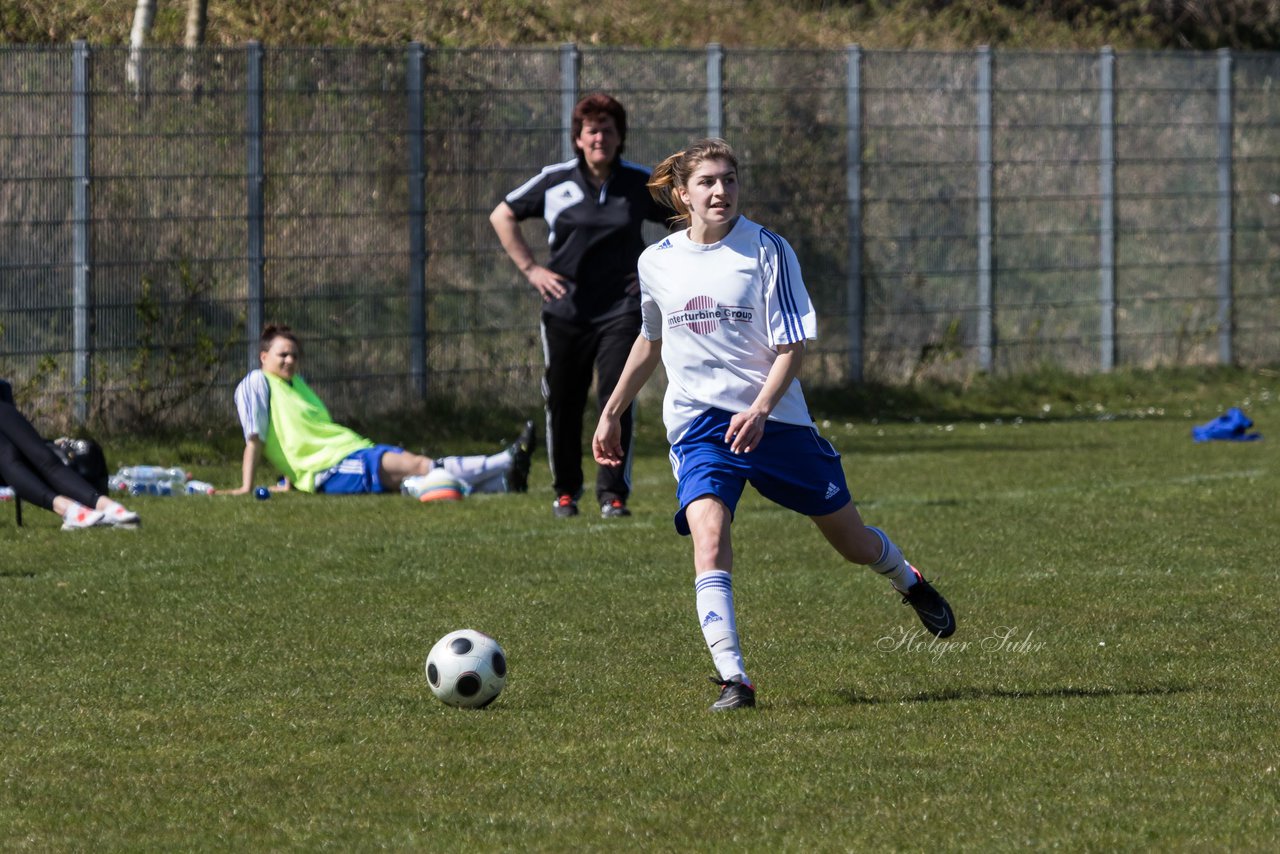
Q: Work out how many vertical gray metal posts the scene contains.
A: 9